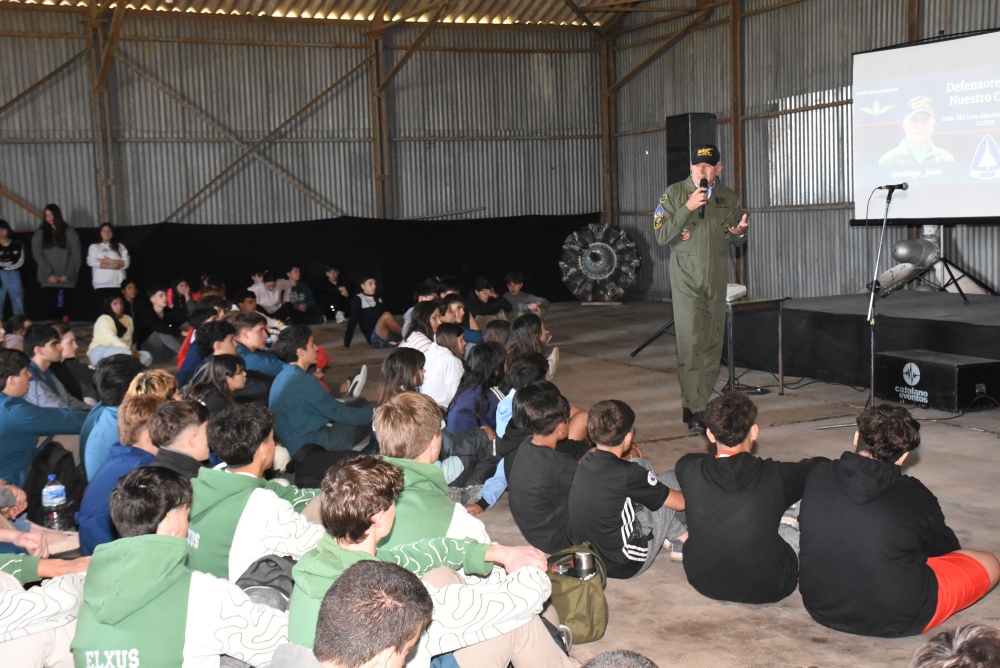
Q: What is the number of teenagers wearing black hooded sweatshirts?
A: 2